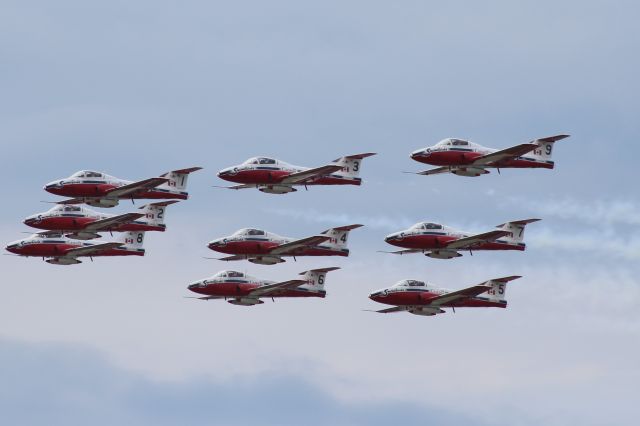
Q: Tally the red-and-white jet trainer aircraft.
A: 9